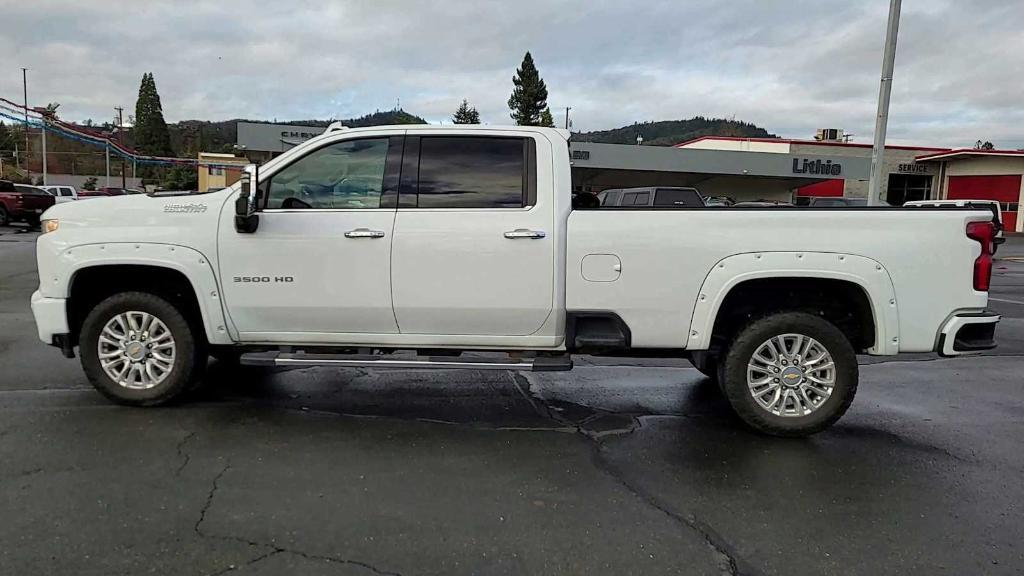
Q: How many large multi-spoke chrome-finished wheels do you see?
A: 2